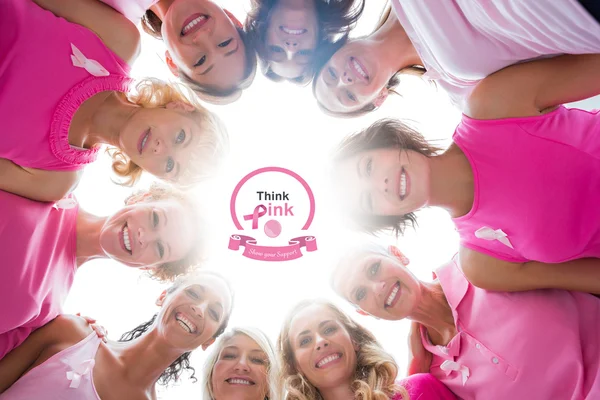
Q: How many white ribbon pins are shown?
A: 5